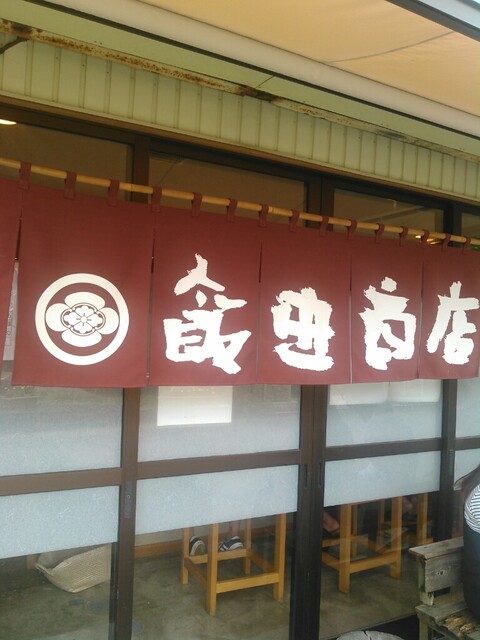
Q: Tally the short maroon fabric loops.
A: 15